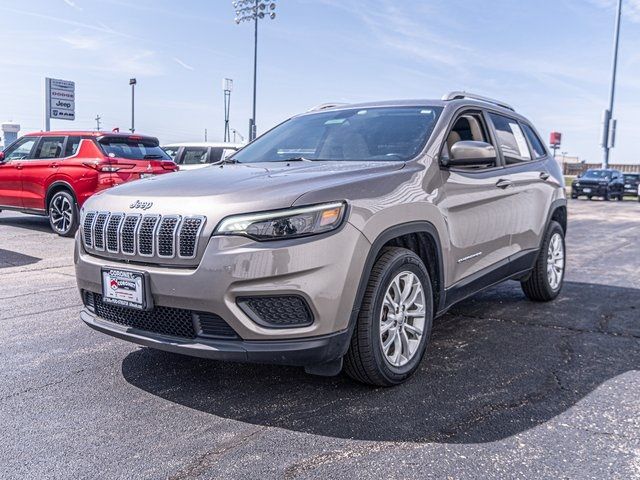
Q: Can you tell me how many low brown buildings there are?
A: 1